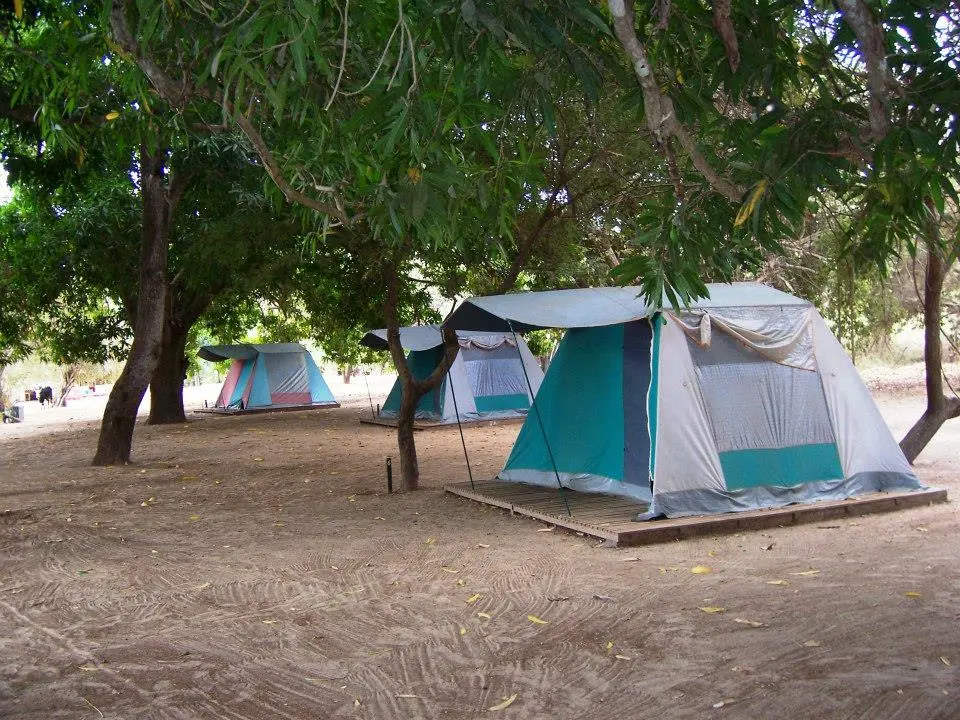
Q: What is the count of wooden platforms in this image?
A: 3